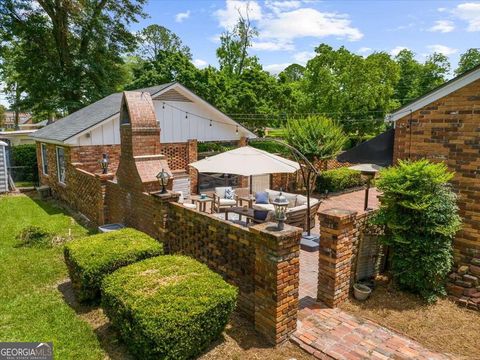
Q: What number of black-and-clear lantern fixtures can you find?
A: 3